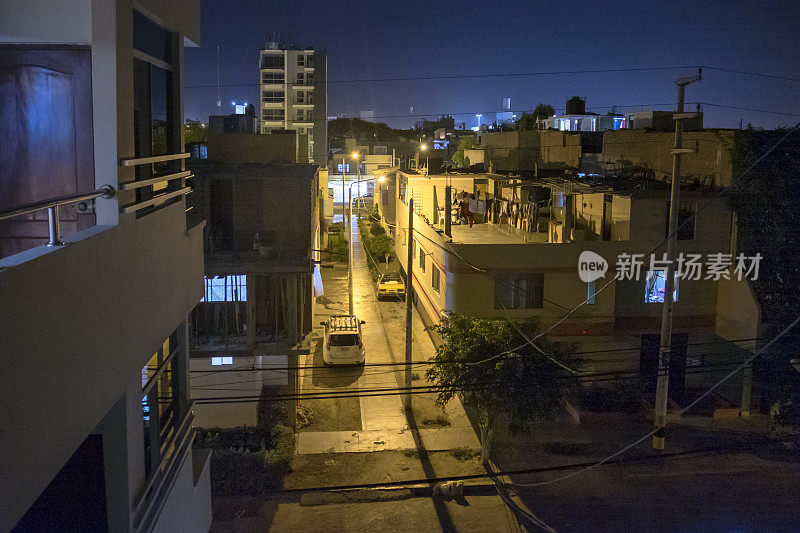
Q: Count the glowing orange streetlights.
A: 3